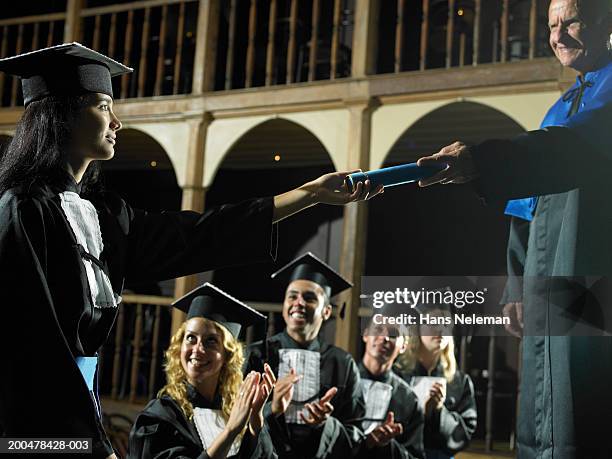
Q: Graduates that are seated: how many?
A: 4